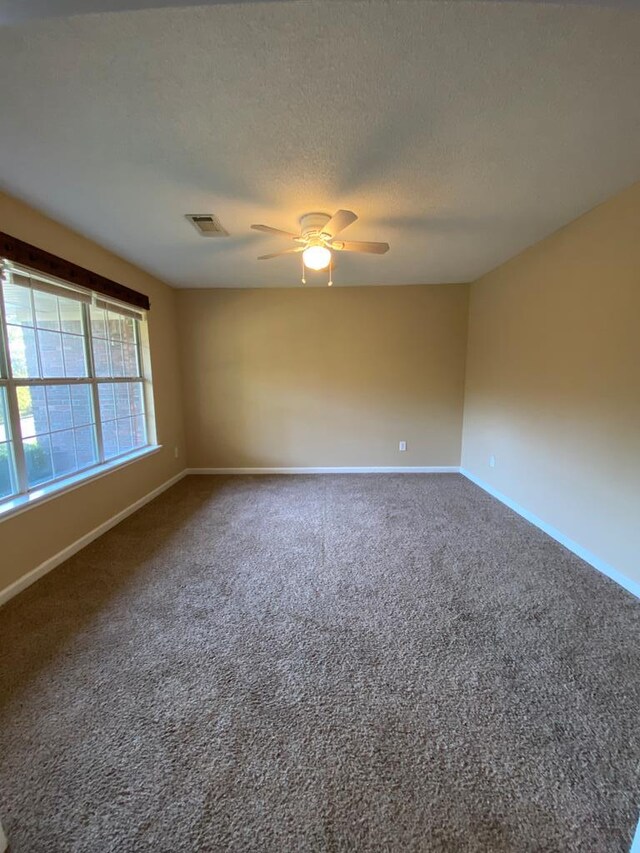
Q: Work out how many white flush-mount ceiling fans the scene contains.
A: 1